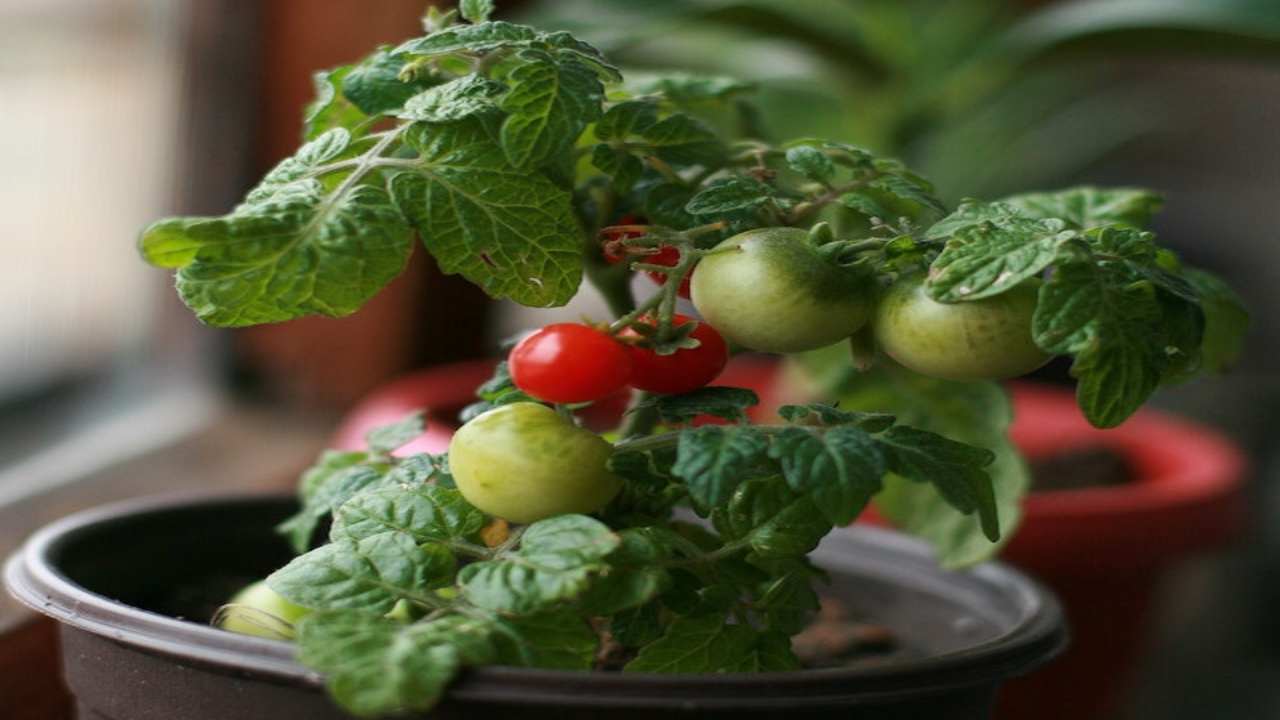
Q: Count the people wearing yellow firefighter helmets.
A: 0